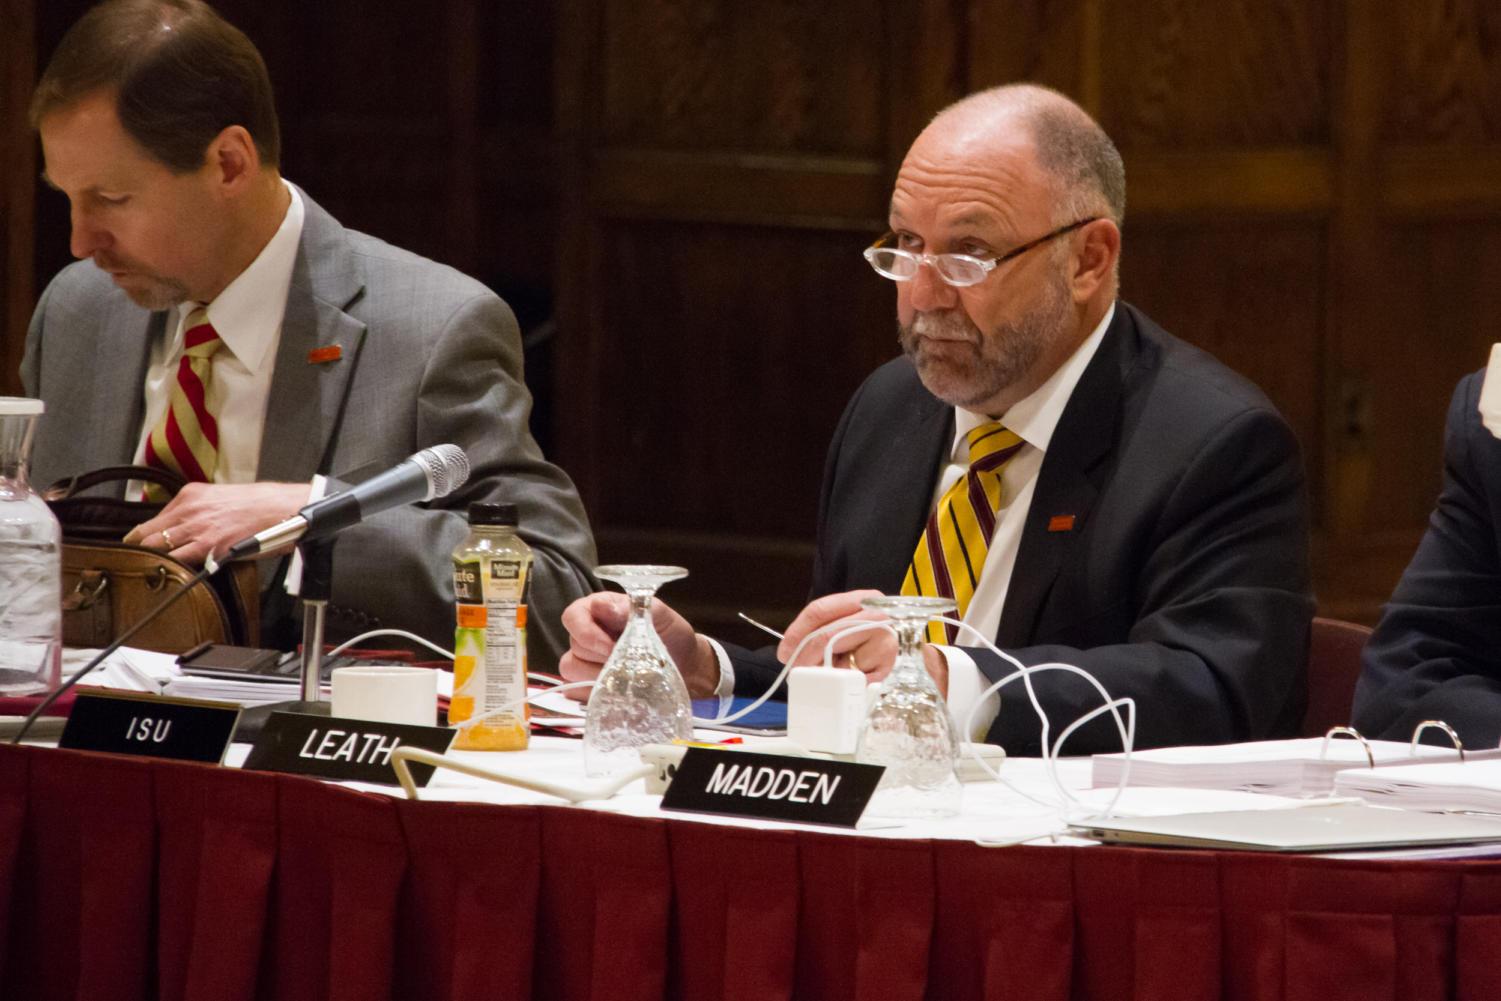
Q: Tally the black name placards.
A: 3